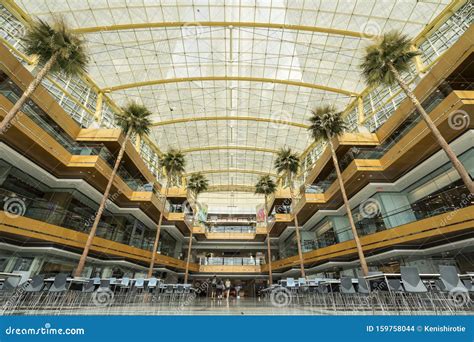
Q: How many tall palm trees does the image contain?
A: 8